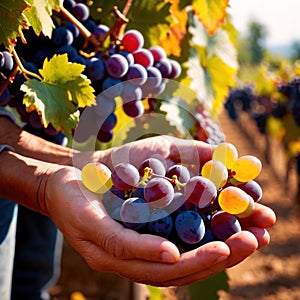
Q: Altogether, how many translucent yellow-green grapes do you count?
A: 5